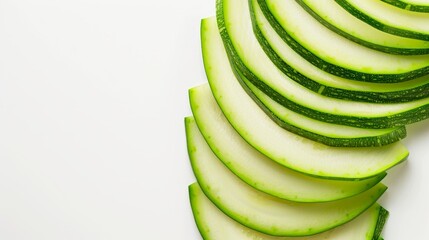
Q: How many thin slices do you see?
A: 11